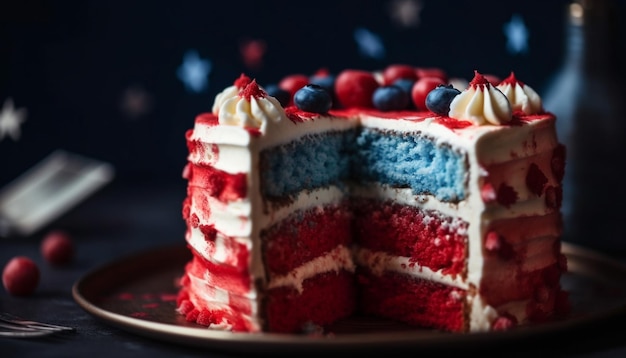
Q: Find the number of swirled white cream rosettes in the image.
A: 4